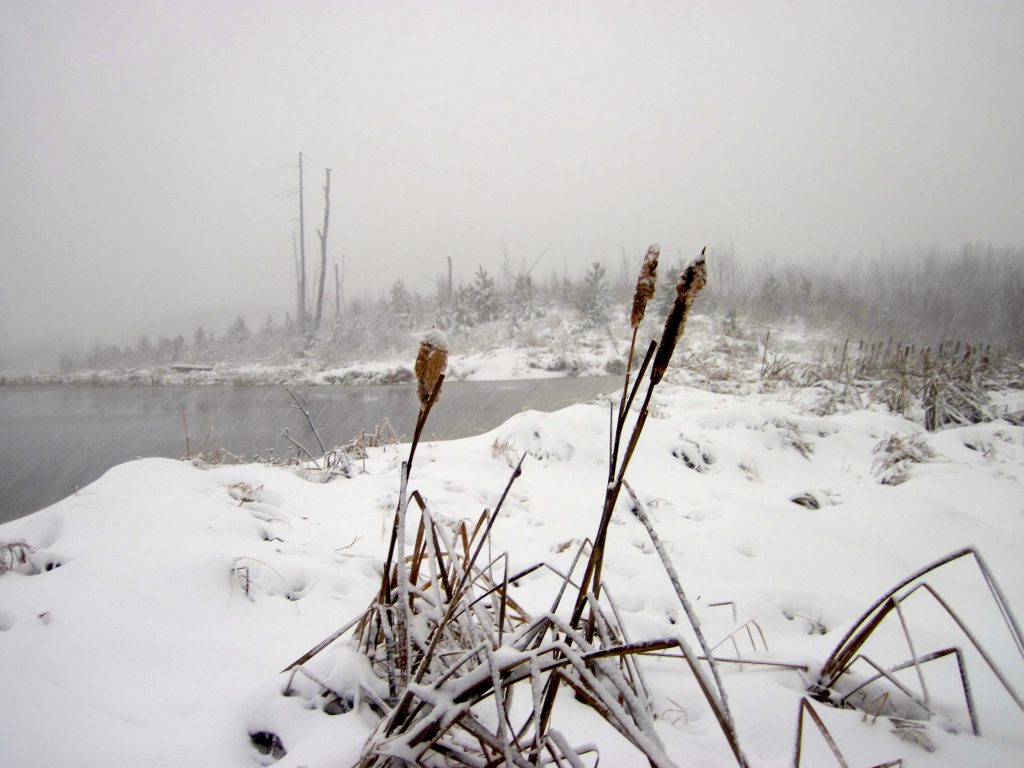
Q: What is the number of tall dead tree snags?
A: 2